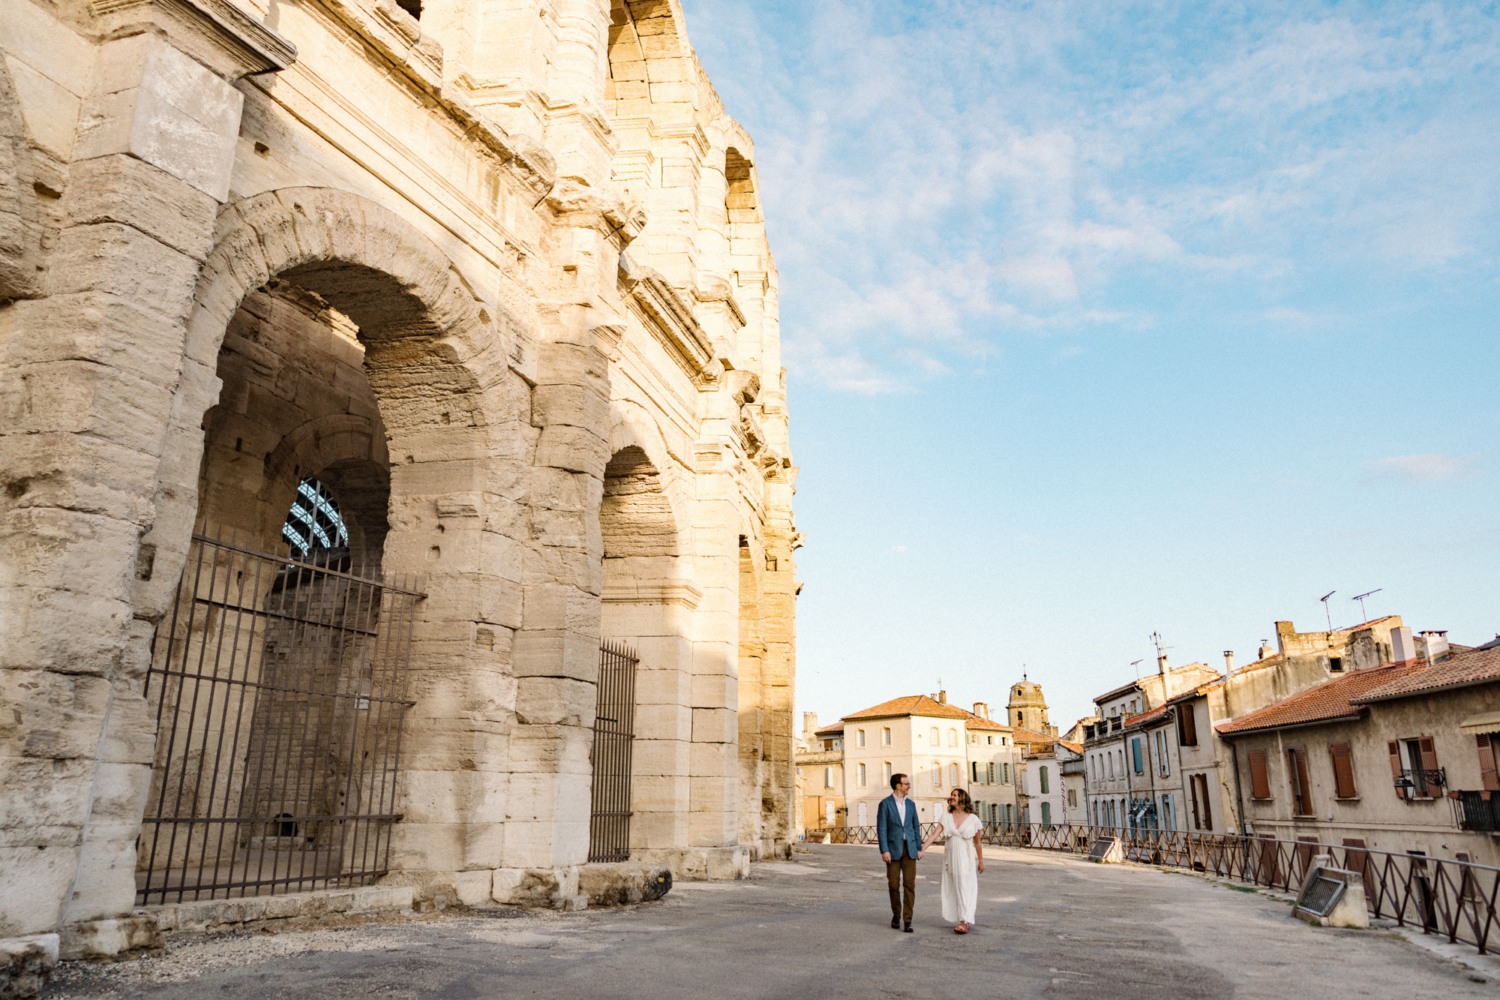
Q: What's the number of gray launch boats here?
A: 0